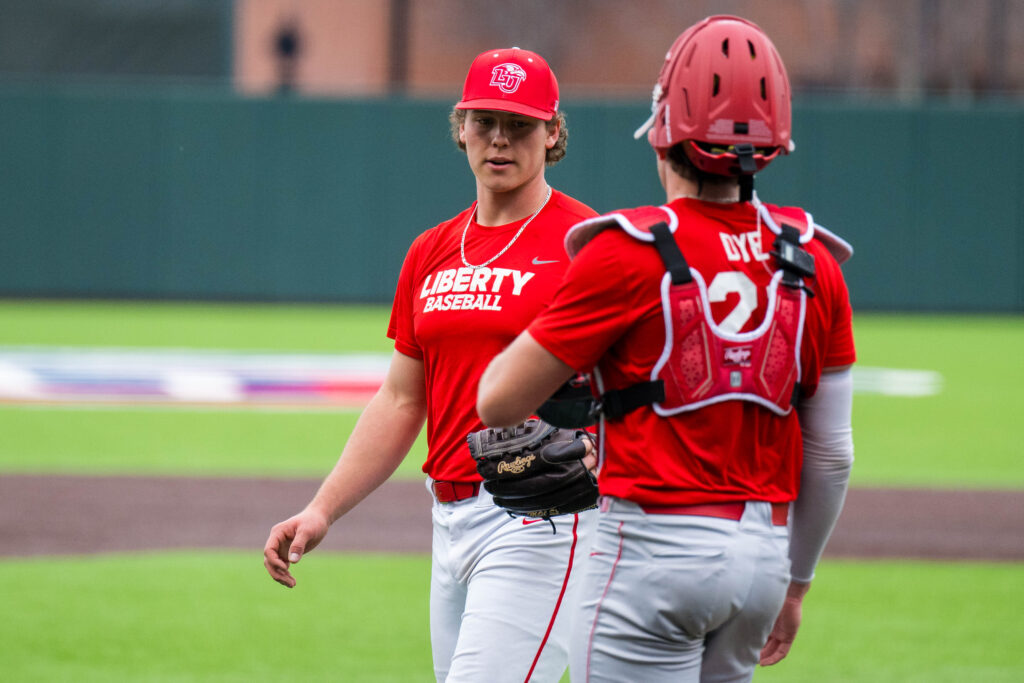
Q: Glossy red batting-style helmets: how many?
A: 1